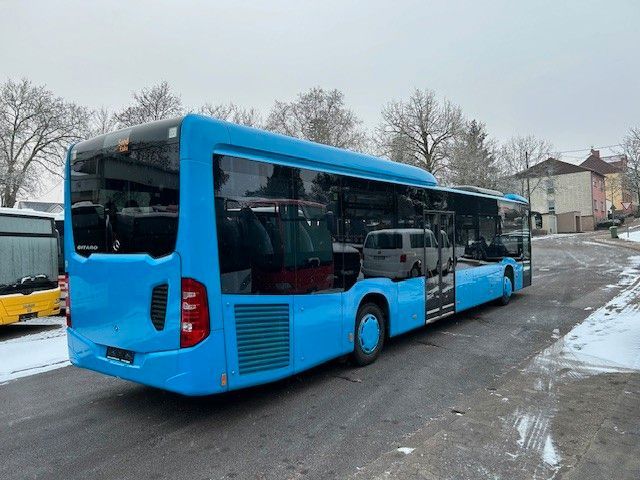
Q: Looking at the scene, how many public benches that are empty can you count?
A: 0